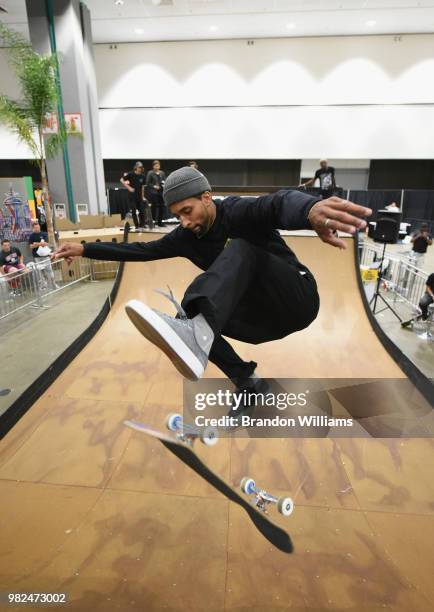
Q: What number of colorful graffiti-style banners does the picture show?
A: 1